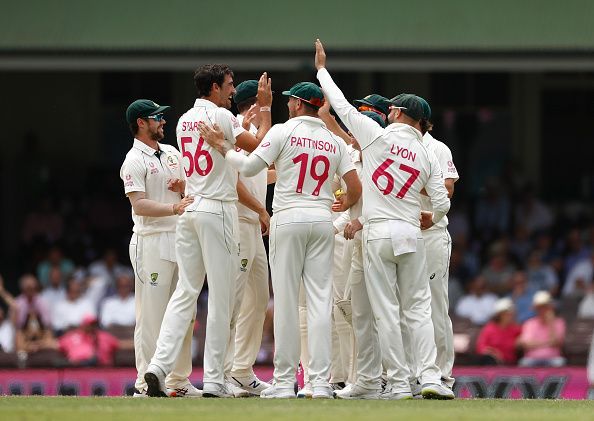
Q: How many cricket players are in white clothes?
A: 8